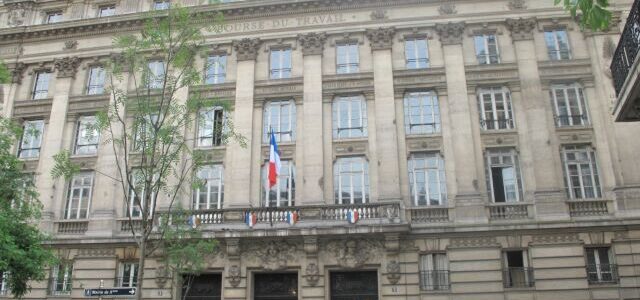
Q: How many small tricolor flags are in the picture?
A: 4